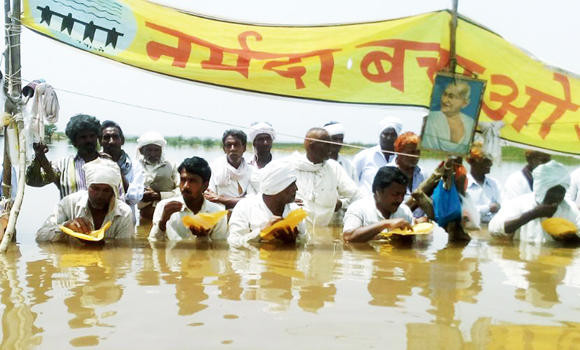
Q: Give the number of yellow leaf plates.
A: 5